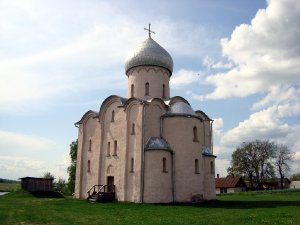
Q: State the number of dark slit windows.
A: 14